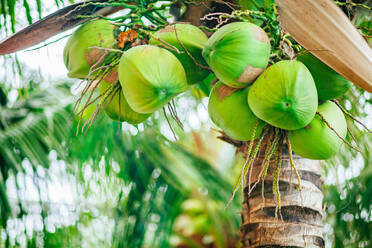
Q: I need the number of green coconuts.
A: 9